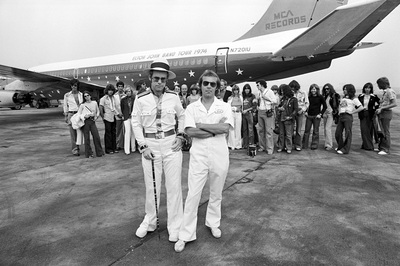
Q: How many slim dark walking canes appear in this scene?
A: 1